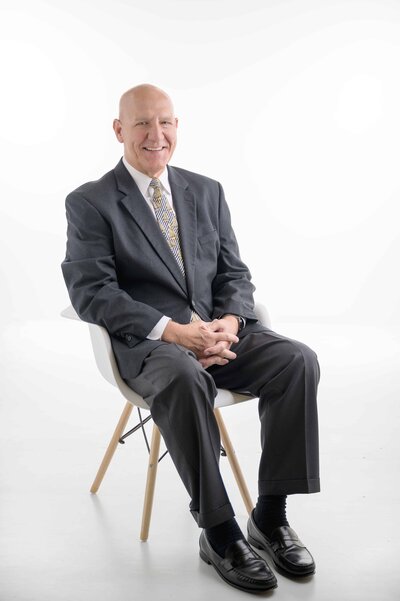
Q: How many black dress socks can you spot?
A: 2